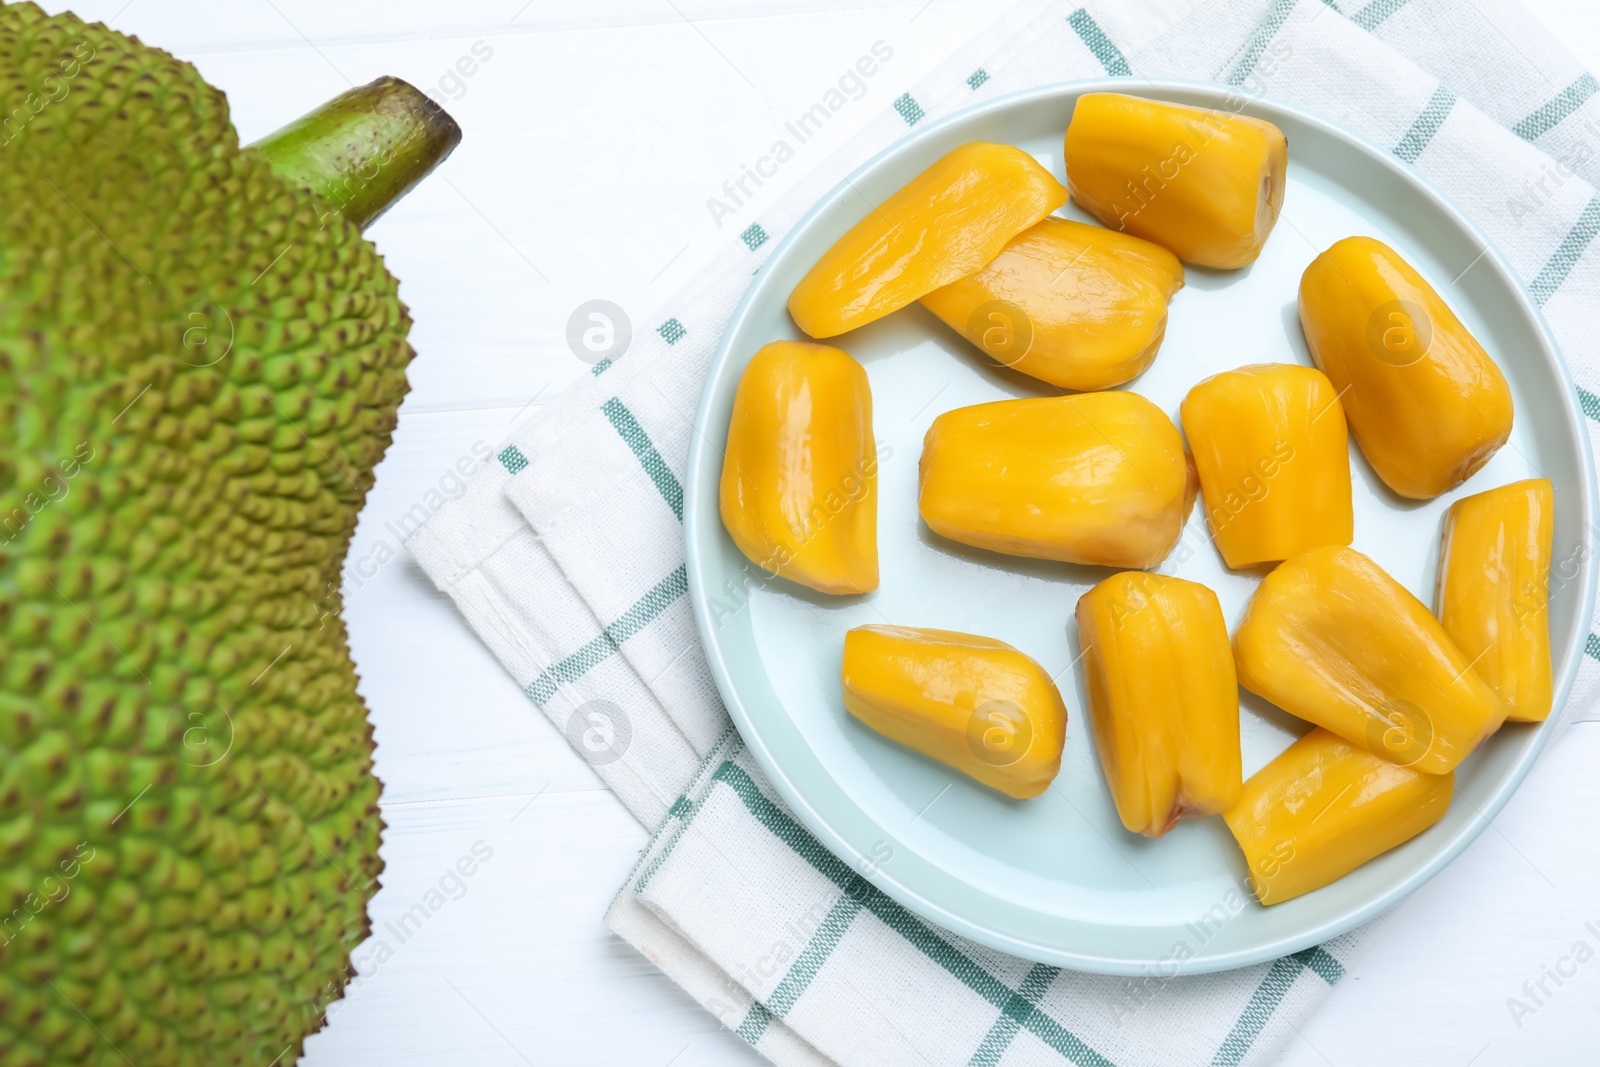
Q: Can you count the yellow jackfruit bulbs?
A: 12